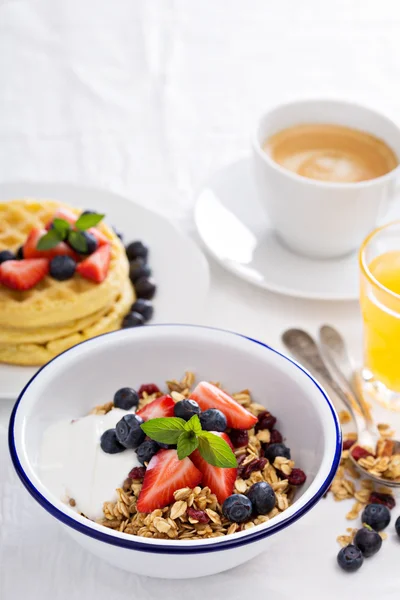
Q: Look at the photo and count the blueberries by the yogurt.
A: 4